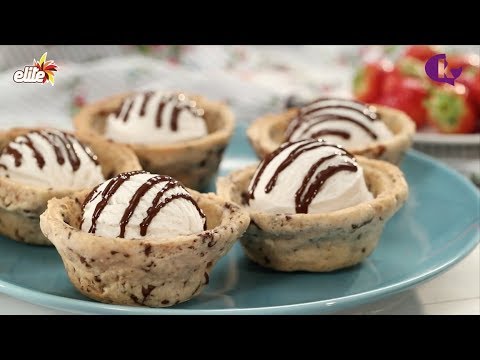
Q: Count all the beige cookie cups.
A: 5